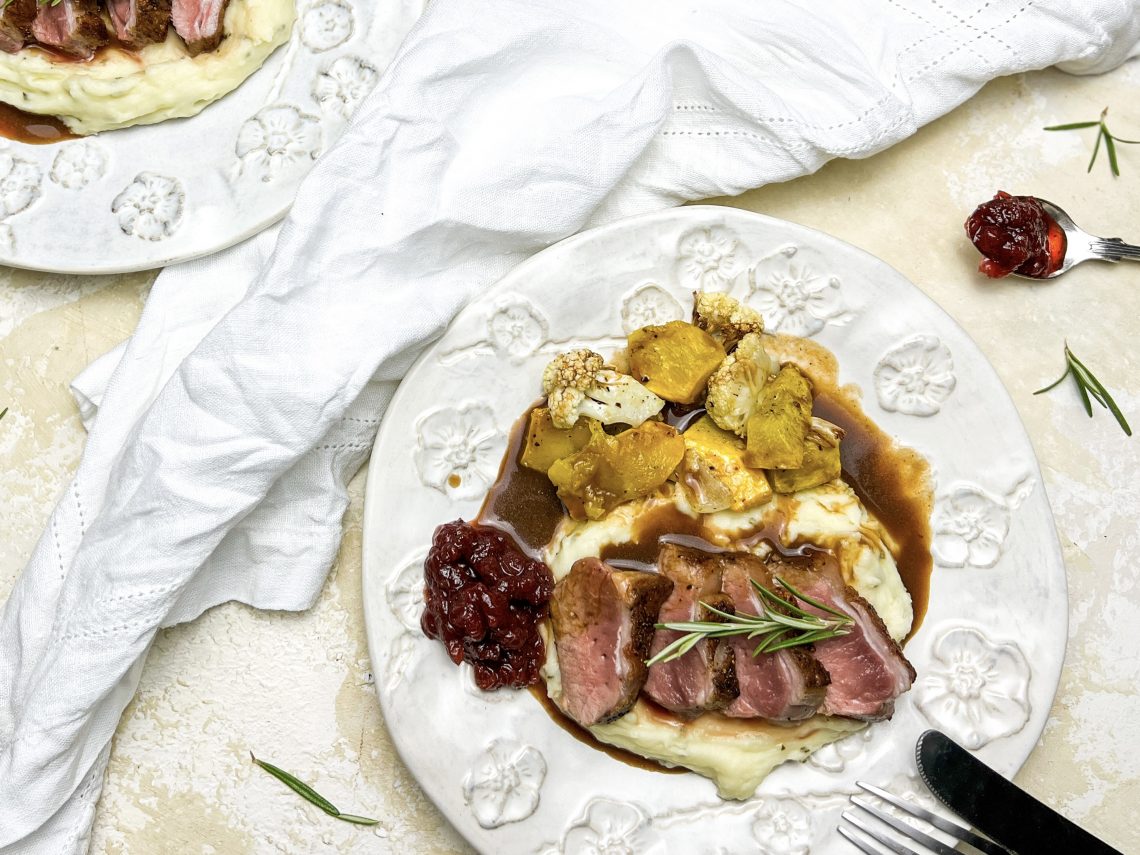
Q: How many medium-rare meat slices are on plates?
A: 8